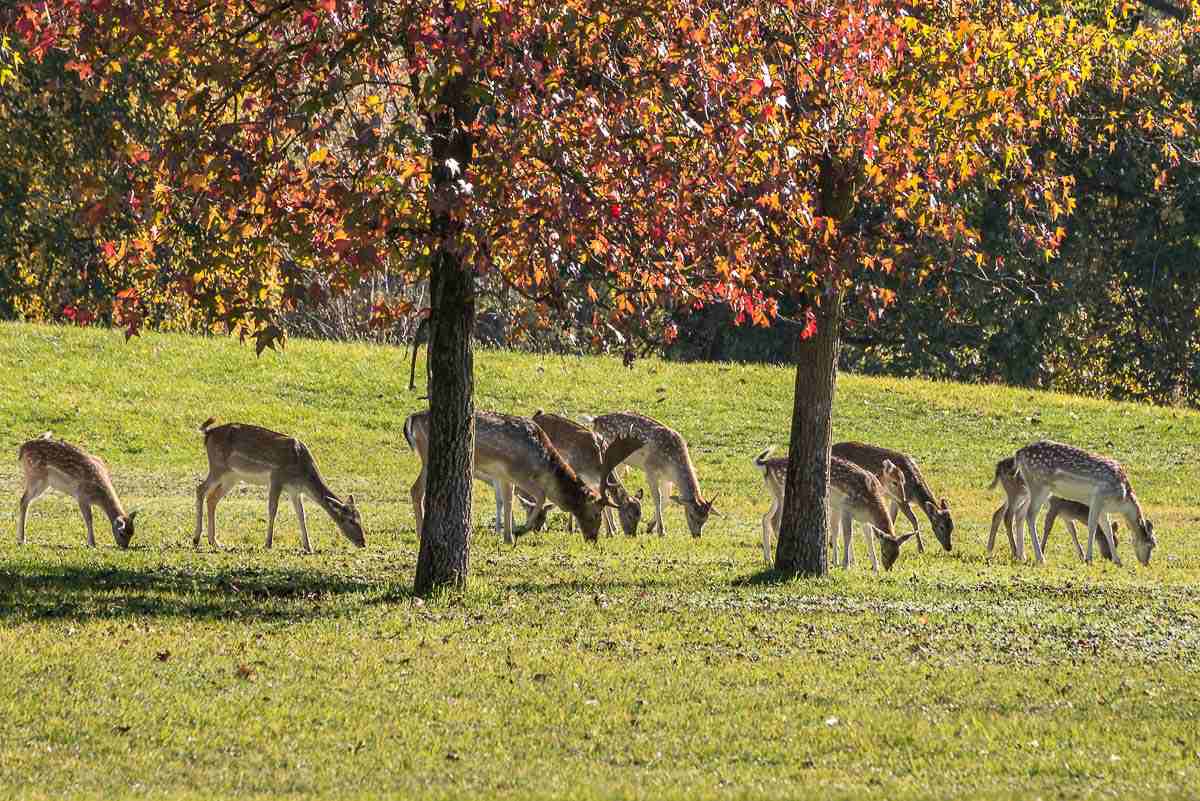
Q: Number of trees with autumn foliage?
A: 2